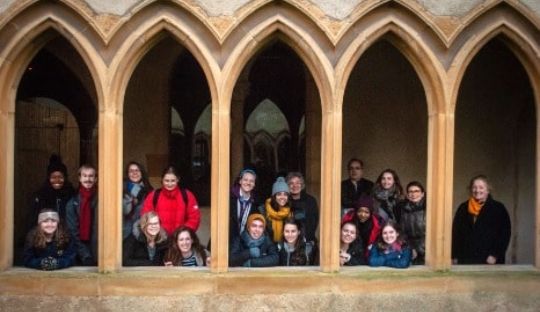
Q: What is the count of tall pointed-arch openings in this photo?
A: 5